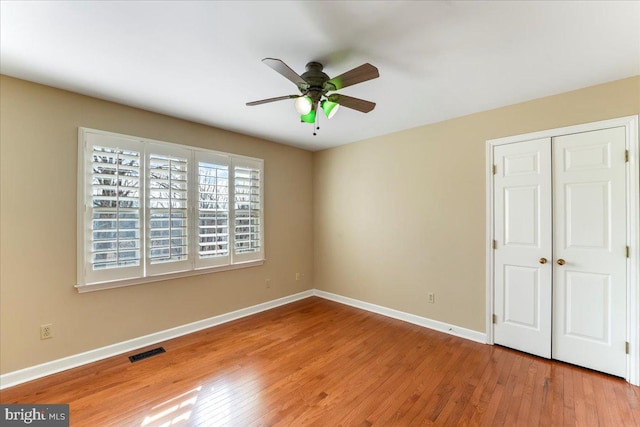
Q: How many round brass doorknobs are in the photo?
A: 2